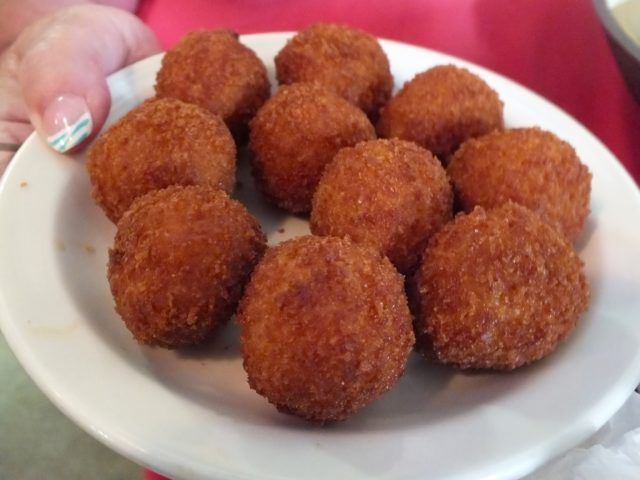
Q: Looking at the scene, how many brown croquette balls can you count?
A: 10